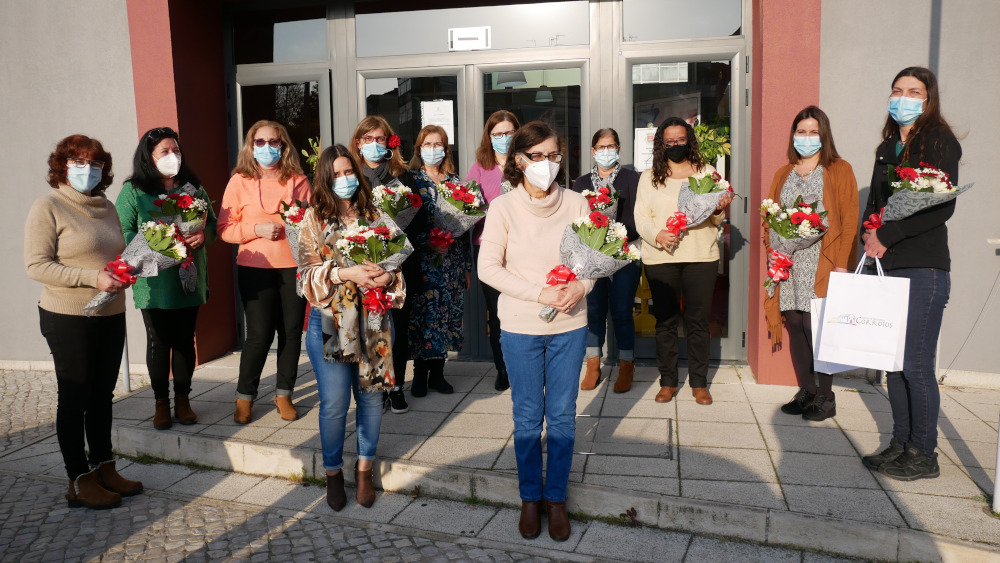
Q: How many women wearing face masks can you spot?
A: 12